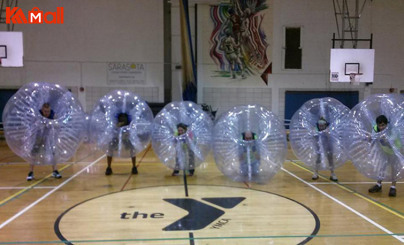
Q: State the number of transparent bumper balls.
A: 6